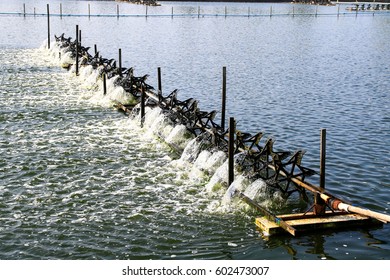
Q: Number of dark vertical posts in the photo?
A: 11